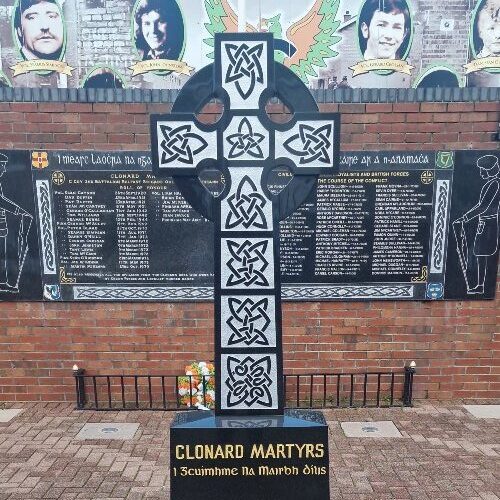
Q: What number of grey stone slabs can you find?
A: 4